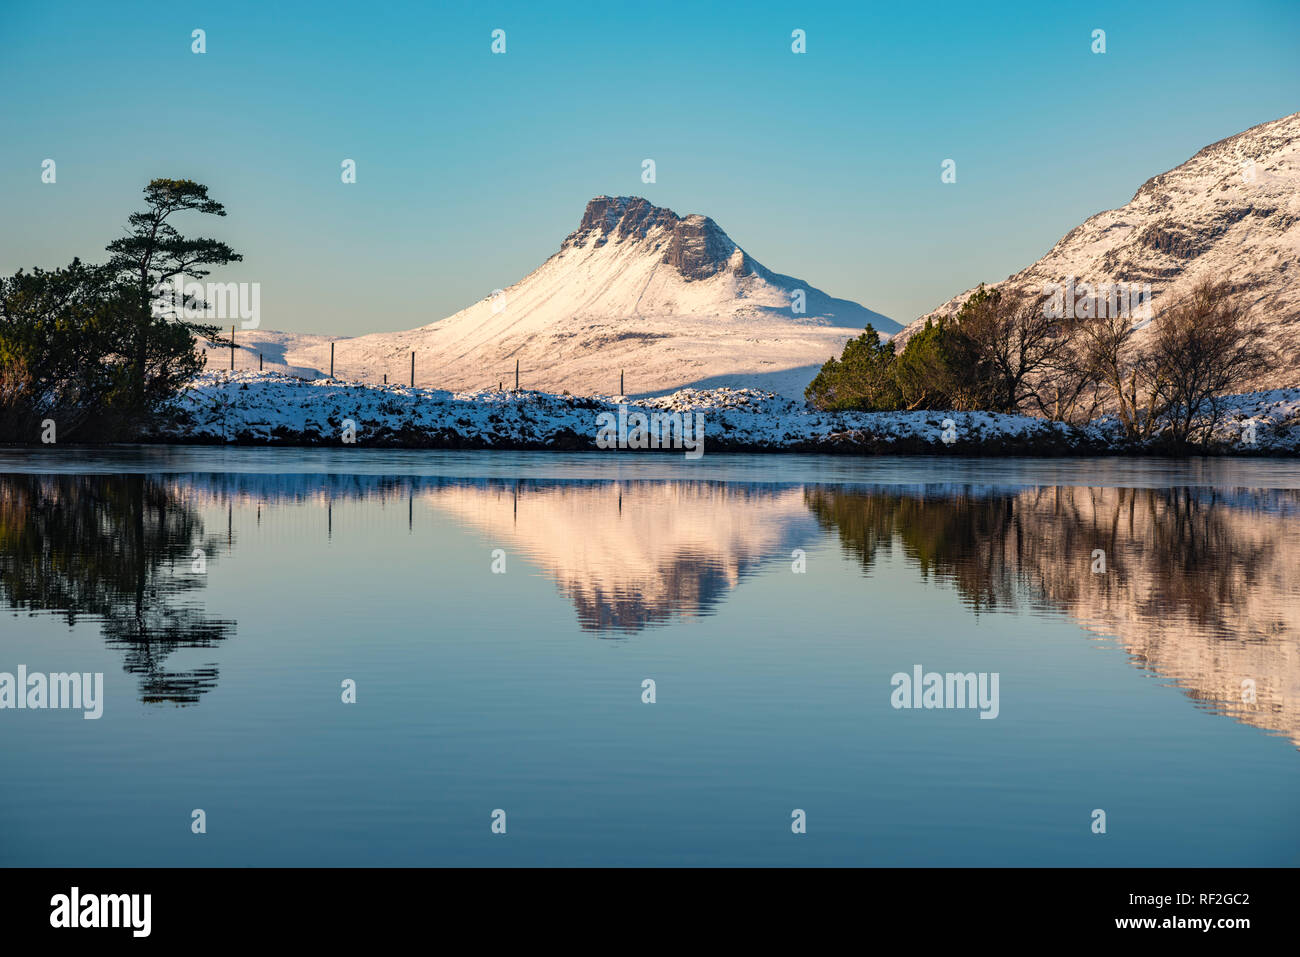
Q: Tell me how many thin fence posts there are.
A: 8